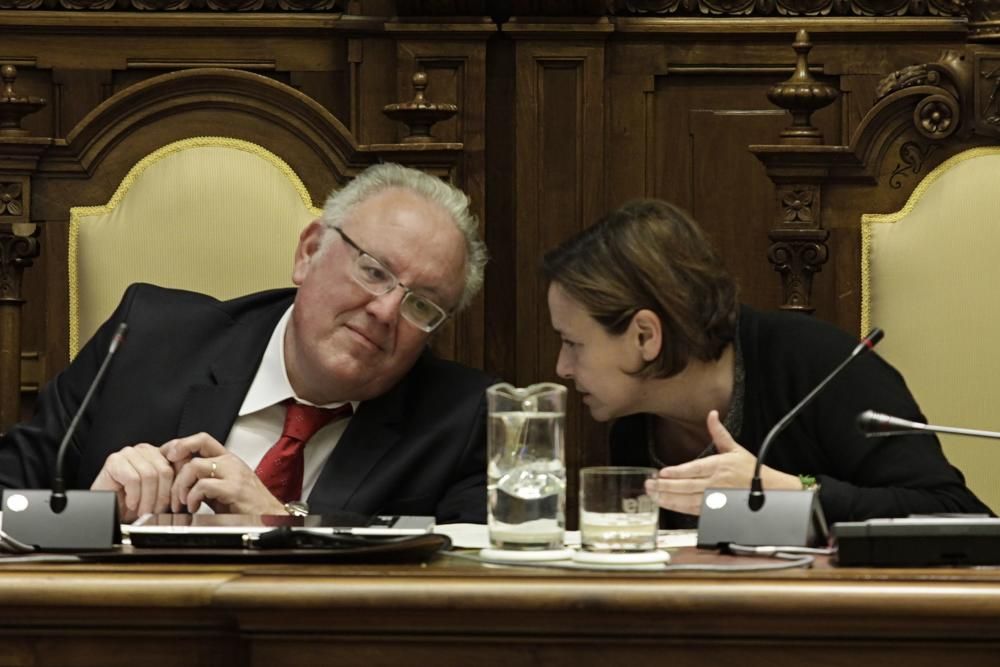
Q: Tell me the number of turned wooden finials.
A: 3